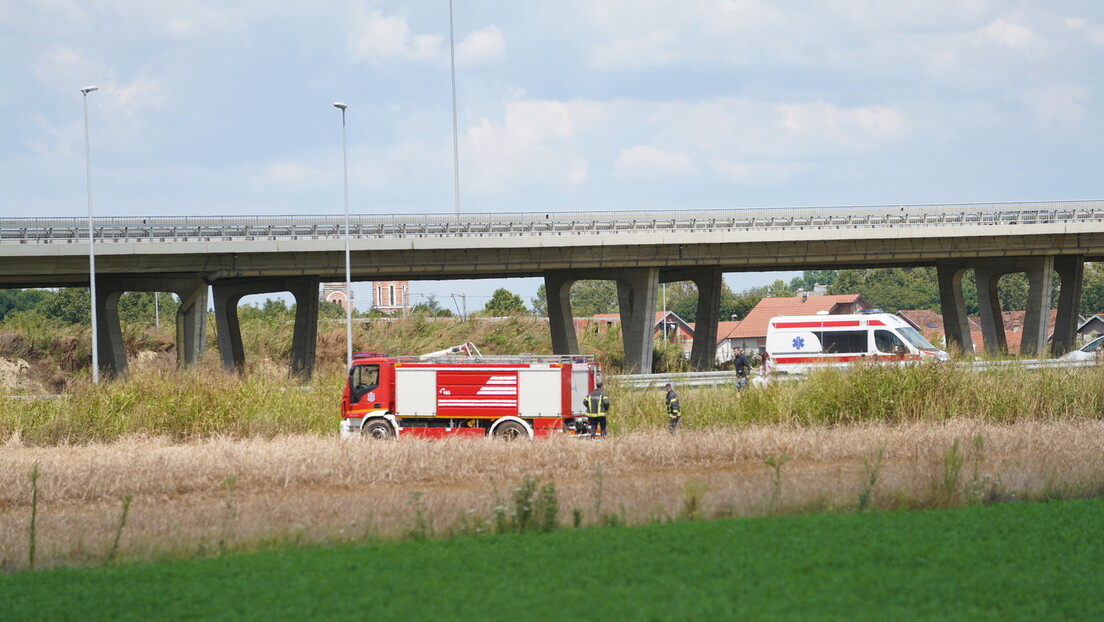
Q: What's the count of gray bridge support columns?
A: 11